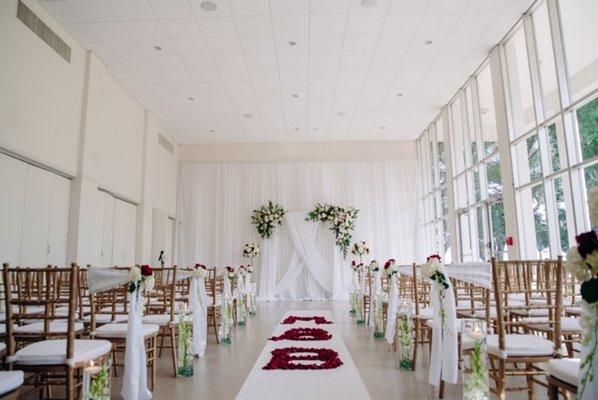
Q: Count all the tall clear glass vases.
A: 10